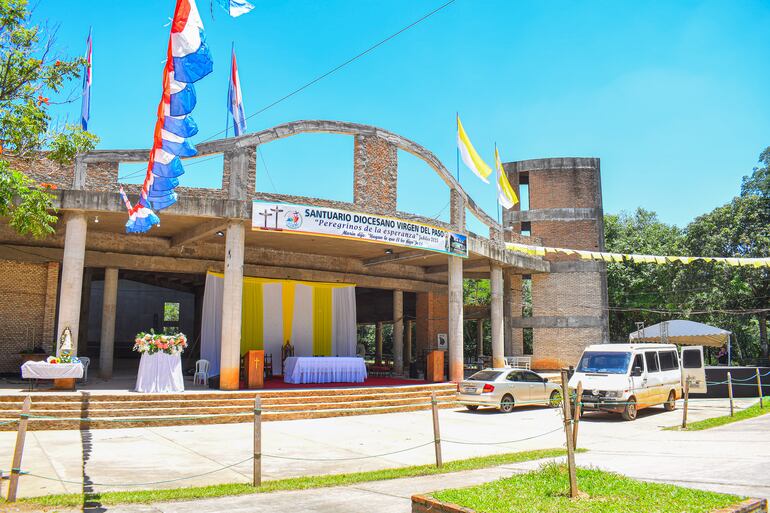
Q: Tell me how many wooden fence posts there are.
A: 8